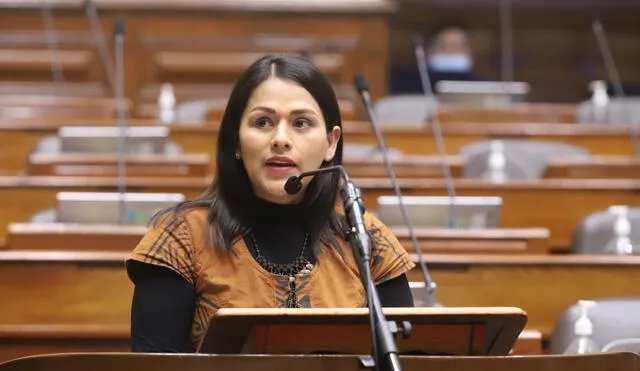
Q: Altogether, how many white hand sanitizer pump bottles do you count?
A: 5